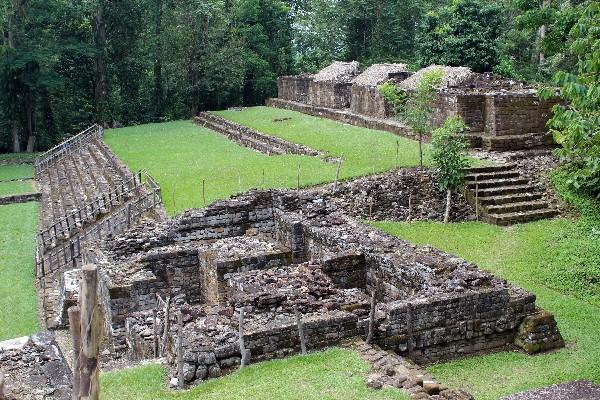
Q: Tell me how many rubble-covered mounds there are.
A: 3